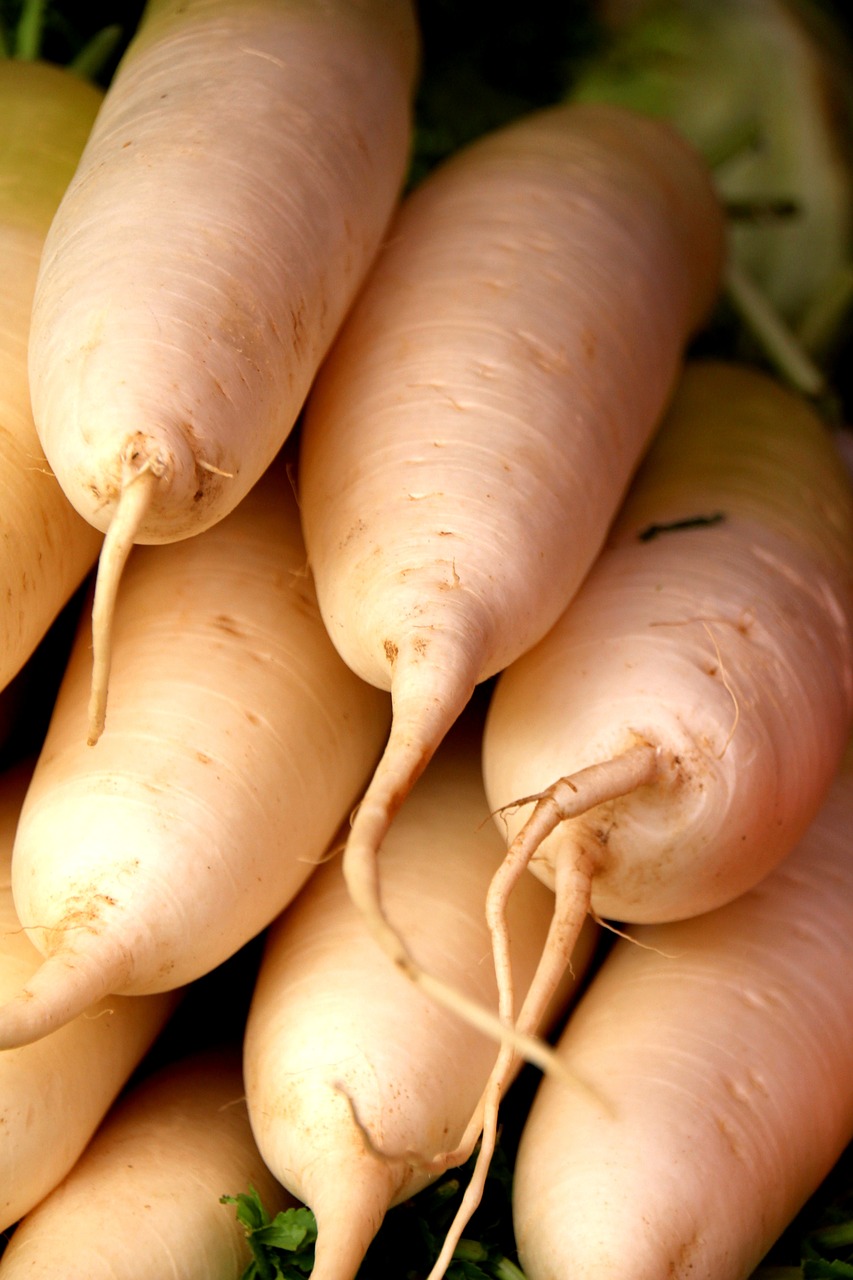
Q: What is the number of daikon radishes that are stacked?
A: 9